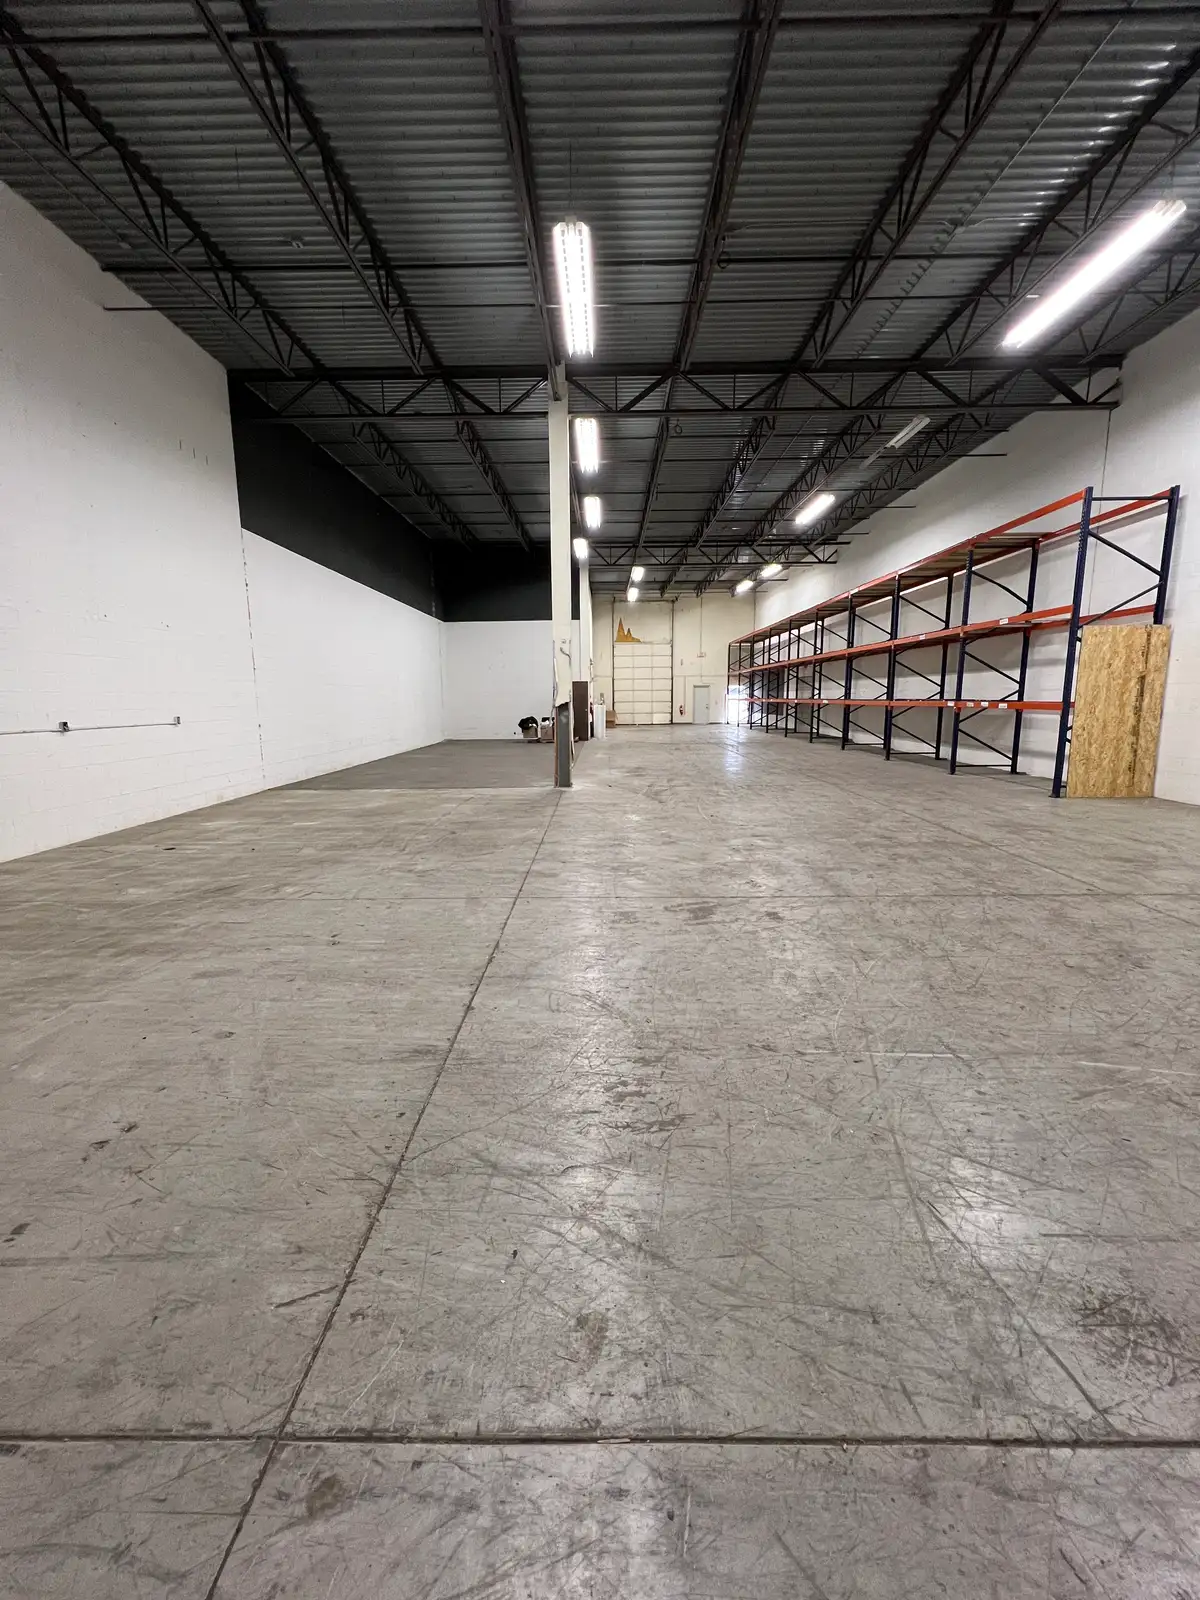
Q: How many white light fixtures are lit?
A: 10